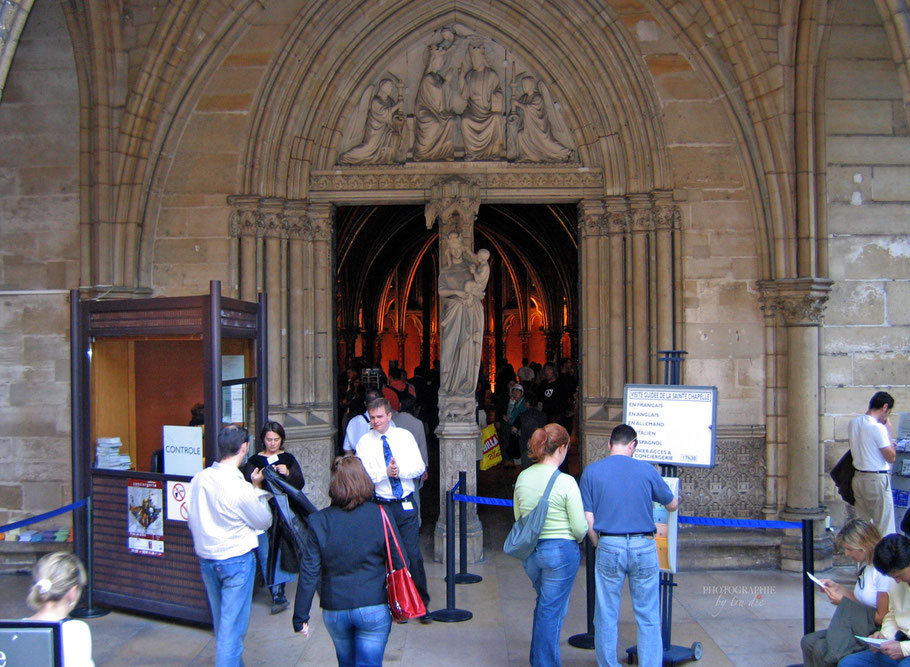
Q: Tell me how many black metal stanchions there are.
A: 5